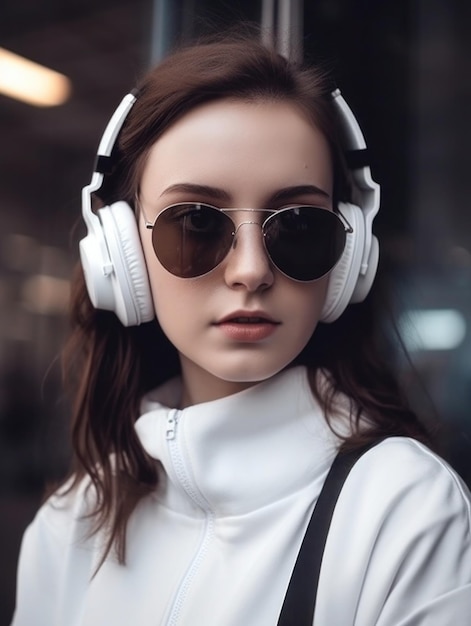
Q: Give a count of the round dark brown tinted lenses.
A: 2